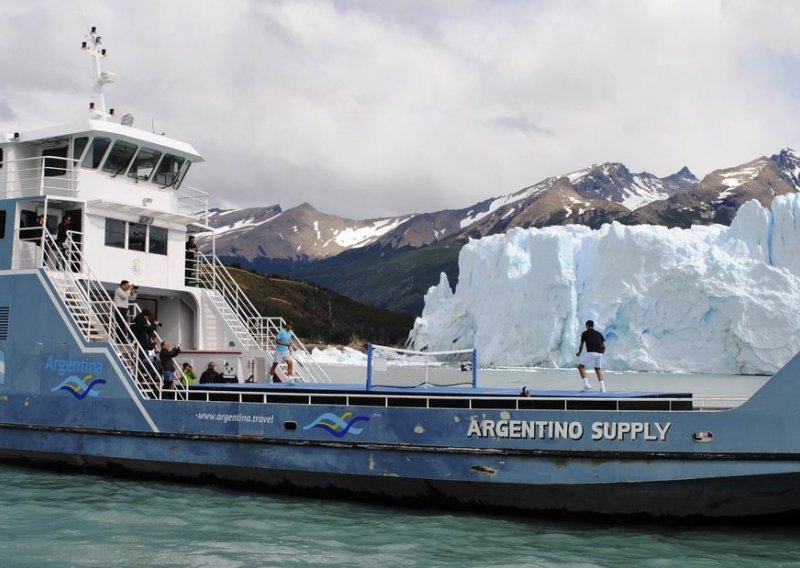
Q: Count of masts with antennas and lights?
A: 1